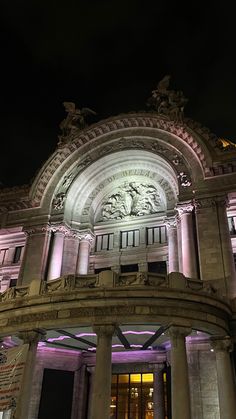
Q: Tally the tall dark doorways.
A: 1